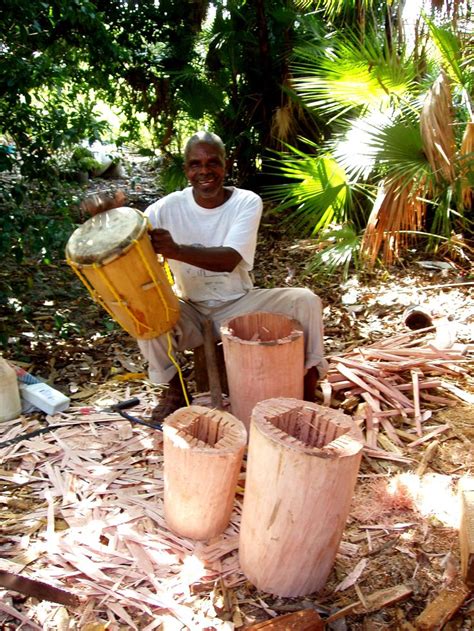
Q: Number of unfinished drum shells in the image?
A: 3